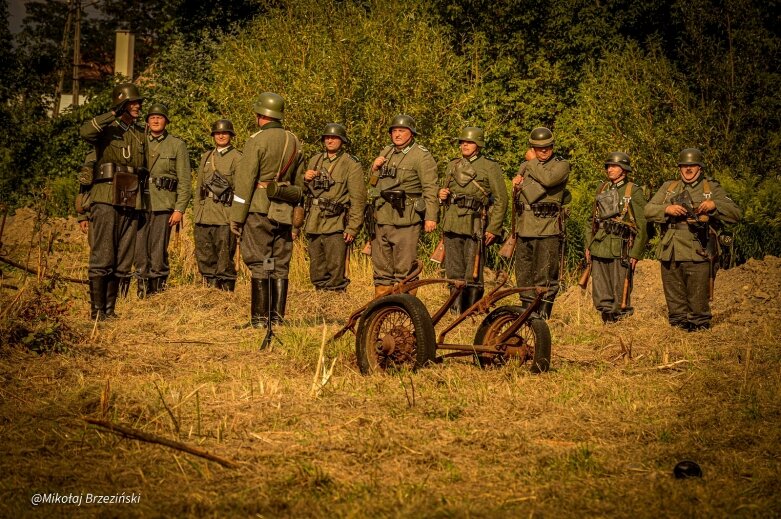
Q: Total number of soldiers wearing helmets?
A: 10